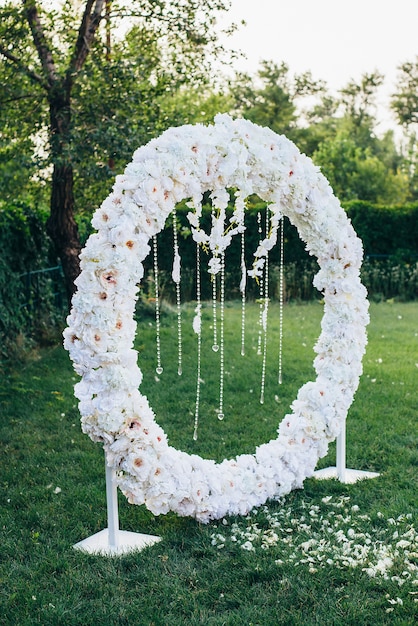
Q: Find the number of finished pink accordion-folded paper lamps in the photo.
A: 0